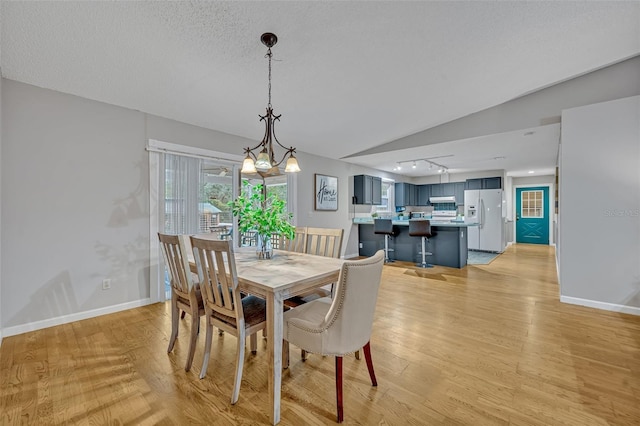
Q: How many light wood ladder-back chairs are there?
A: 4